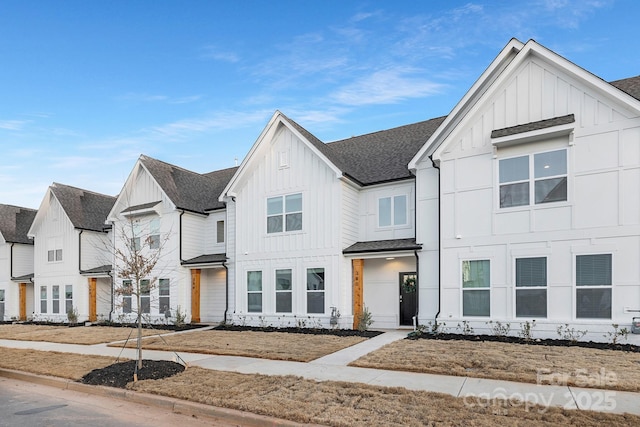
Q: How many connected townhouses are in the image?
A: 5